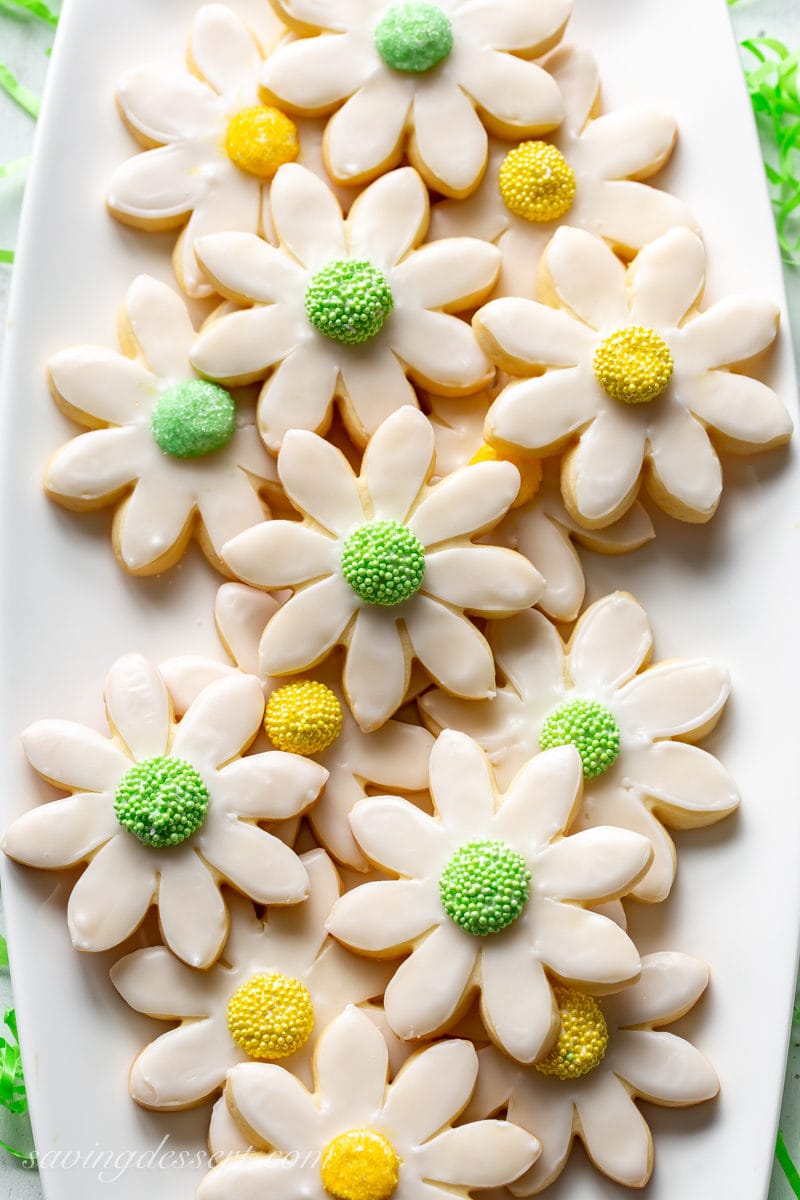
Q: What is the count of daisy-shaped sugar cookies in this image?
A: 15